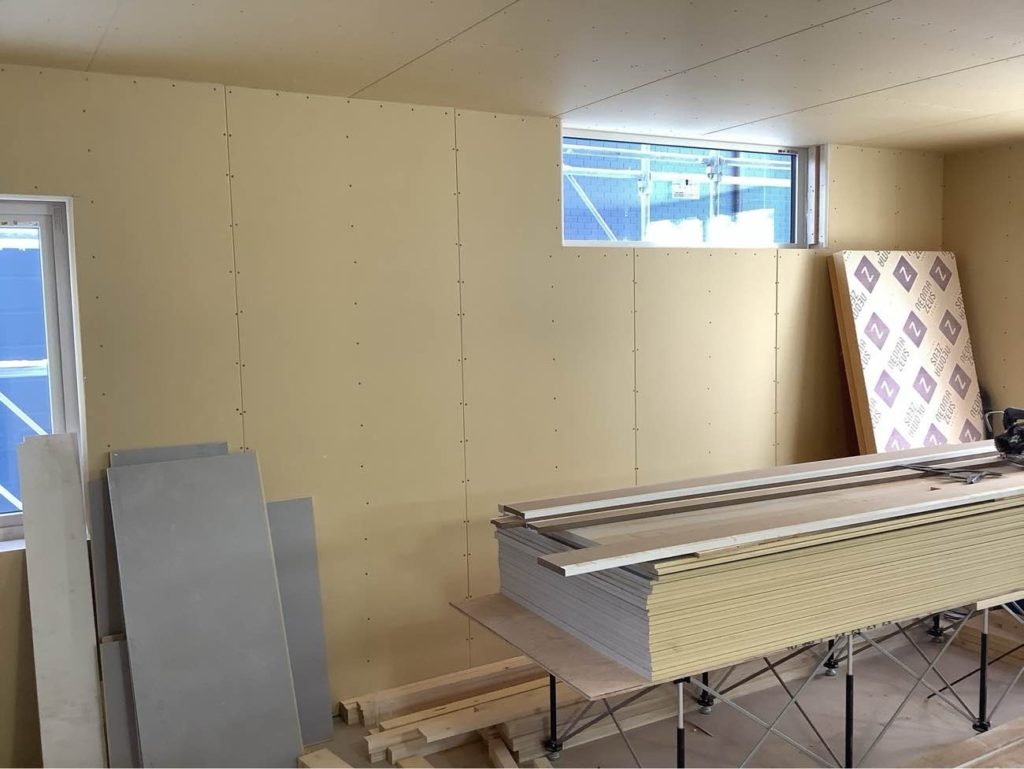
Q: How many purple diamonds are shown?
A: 12